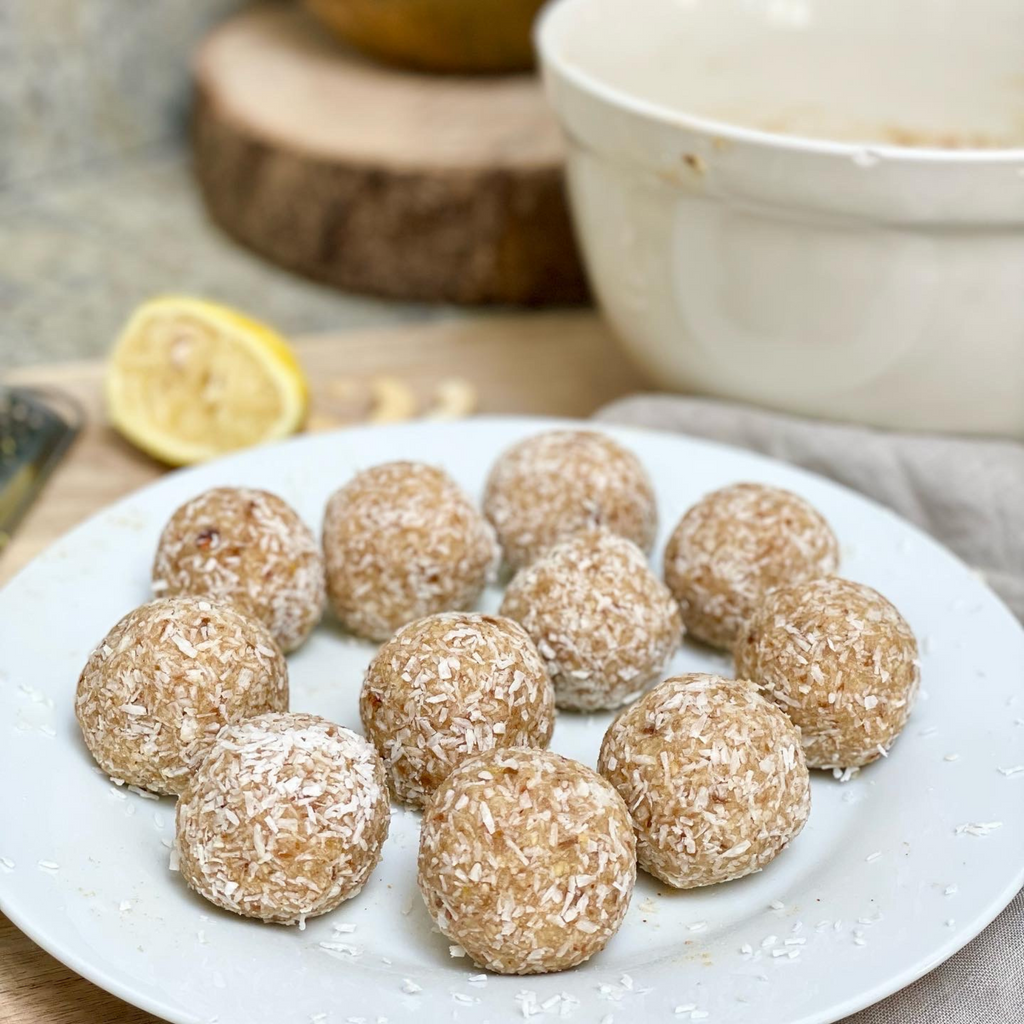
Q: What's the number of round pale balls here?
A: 11